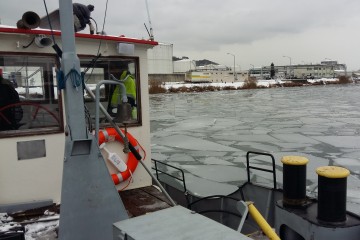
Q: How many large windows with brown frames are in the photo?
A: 2